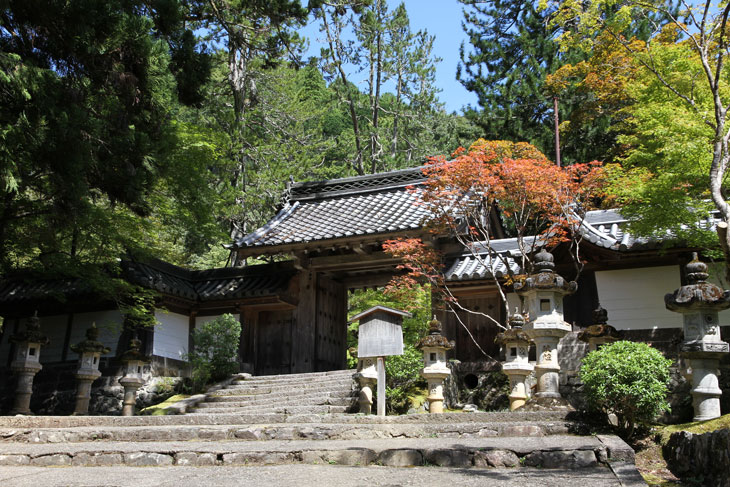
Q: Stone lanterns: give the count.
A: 9